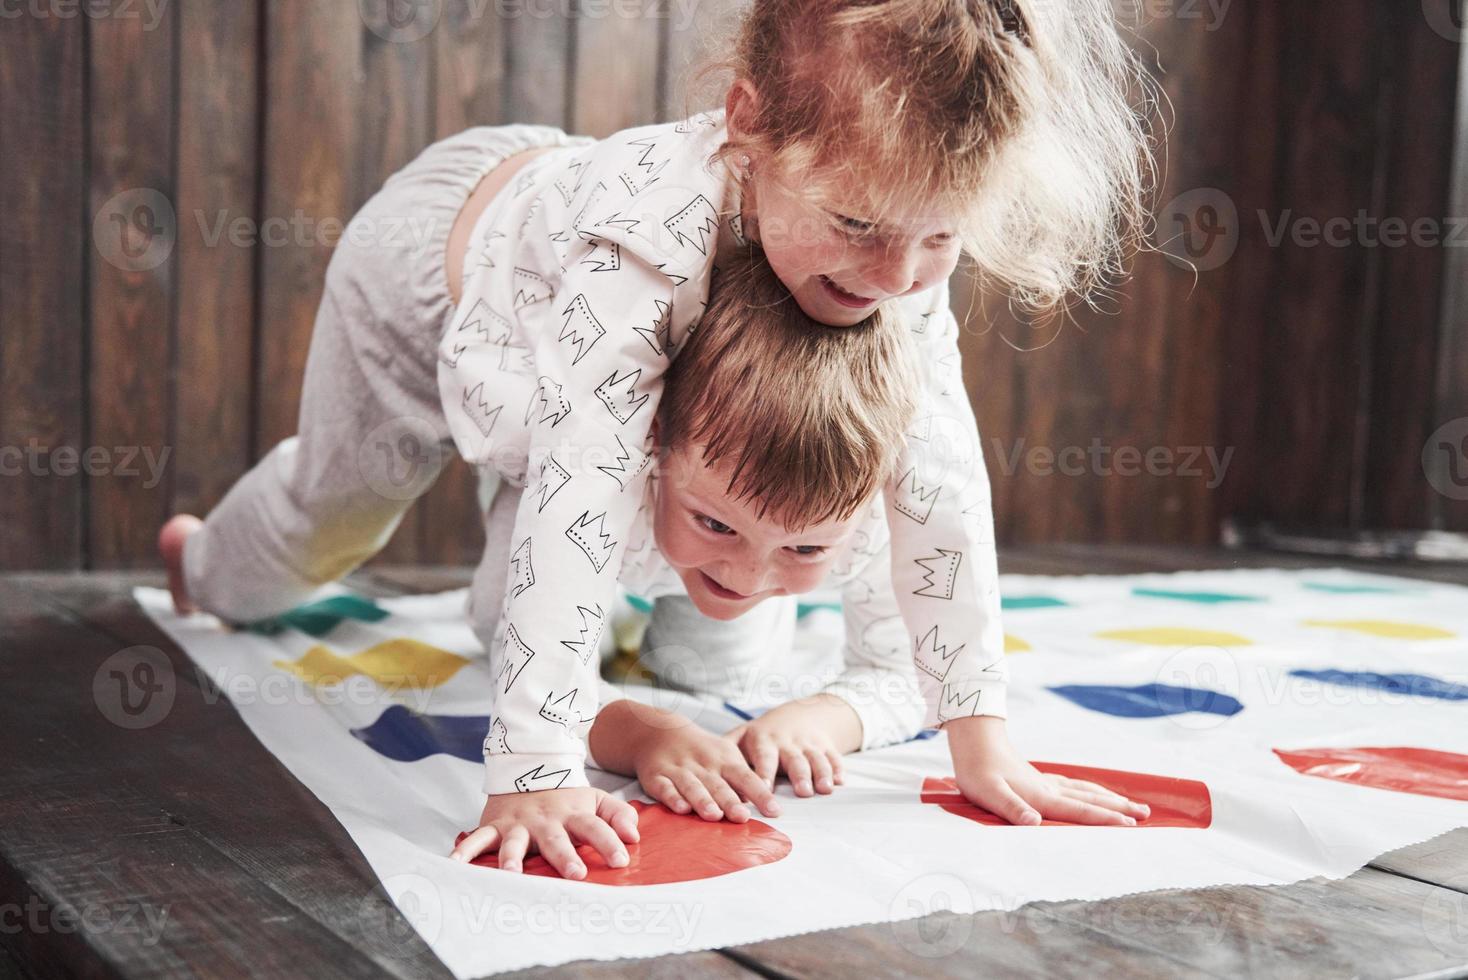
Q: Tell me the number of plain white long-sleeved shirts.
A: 0